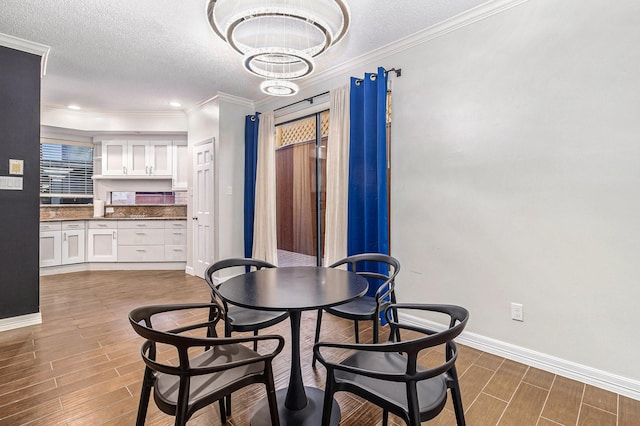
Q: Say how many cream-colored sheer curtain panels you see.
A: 2